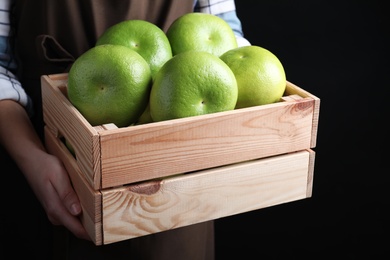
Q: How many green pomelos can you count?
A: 5